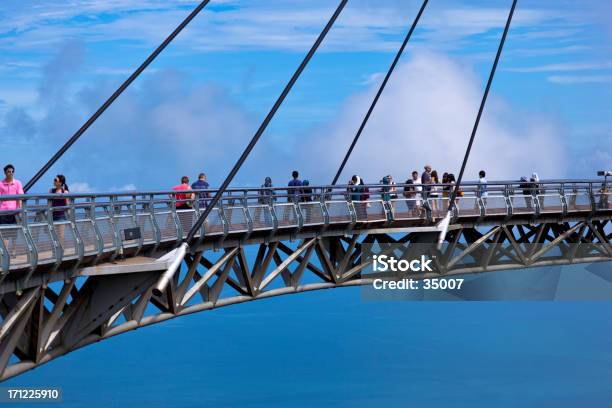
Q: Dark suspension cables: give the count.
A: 4